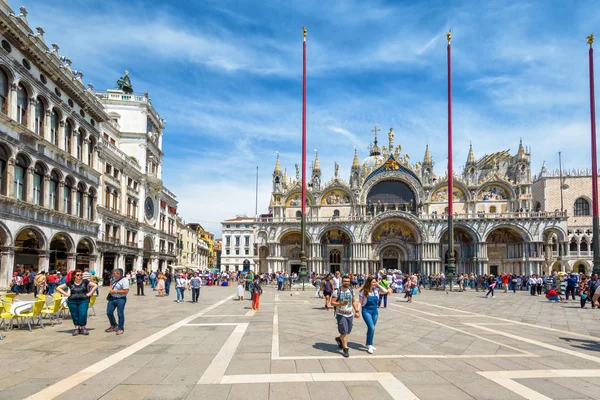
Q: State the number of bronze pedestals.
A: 3